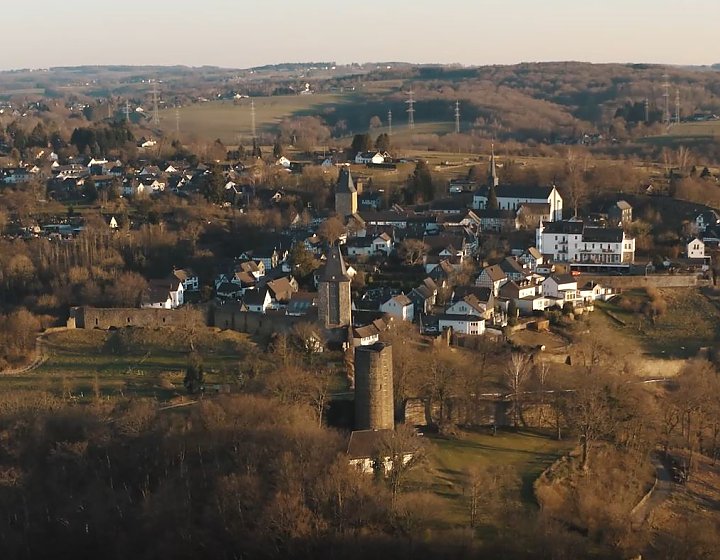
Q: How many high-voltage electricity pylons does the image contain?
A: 10